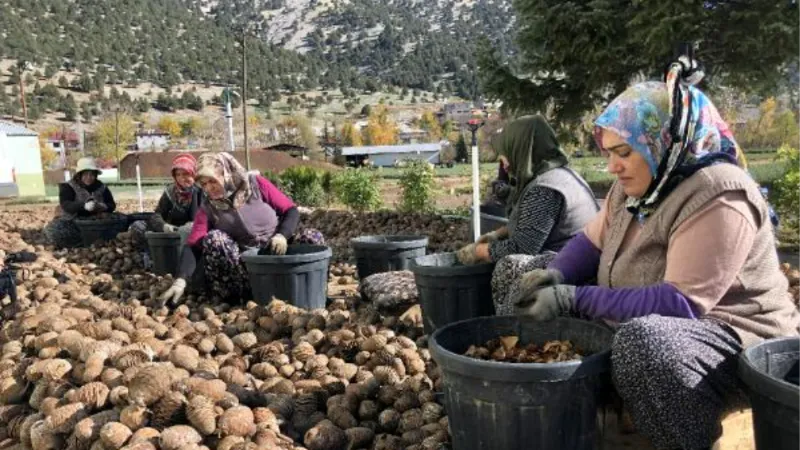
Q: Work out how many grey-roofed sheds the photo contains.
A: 1